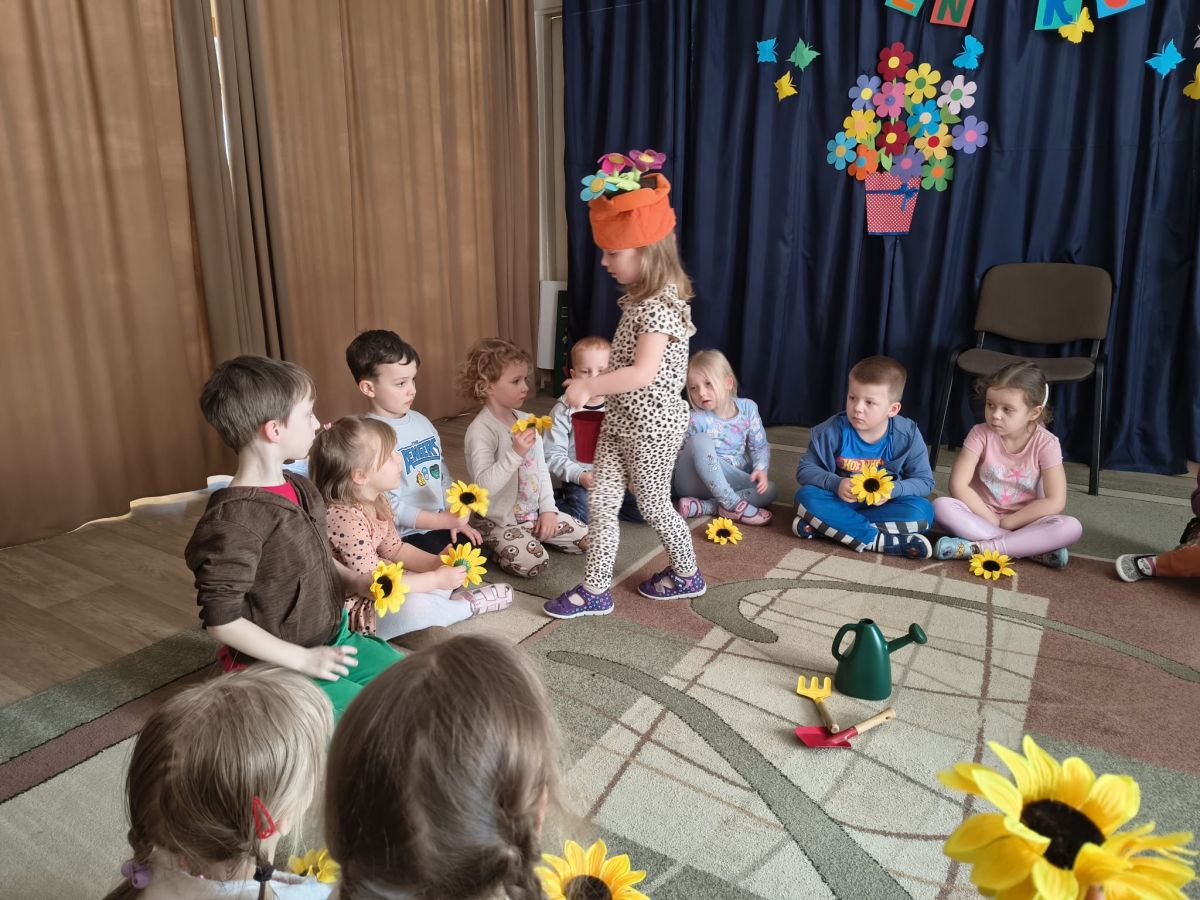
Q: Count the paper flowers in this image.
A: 14